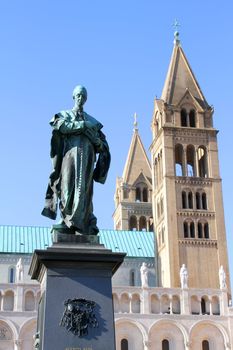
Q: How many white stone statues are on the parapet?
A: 4